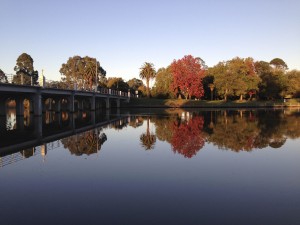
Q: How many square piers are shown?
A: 5